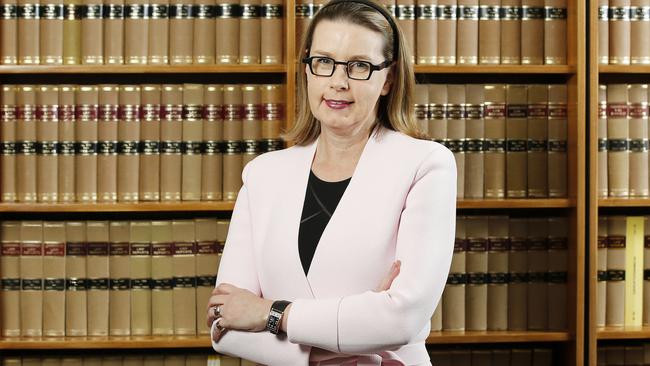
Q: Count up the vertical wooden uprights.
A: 3